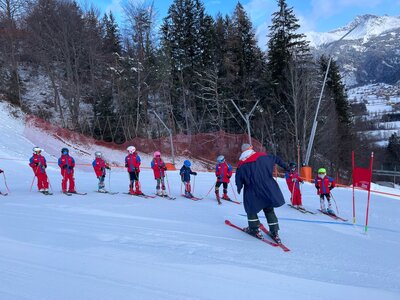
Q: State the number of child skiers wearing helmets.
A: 9